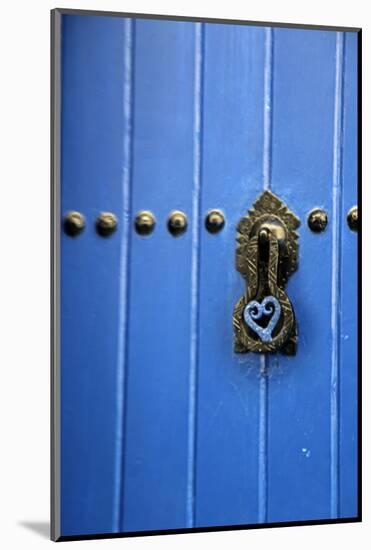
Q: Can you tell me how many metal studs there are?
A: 7